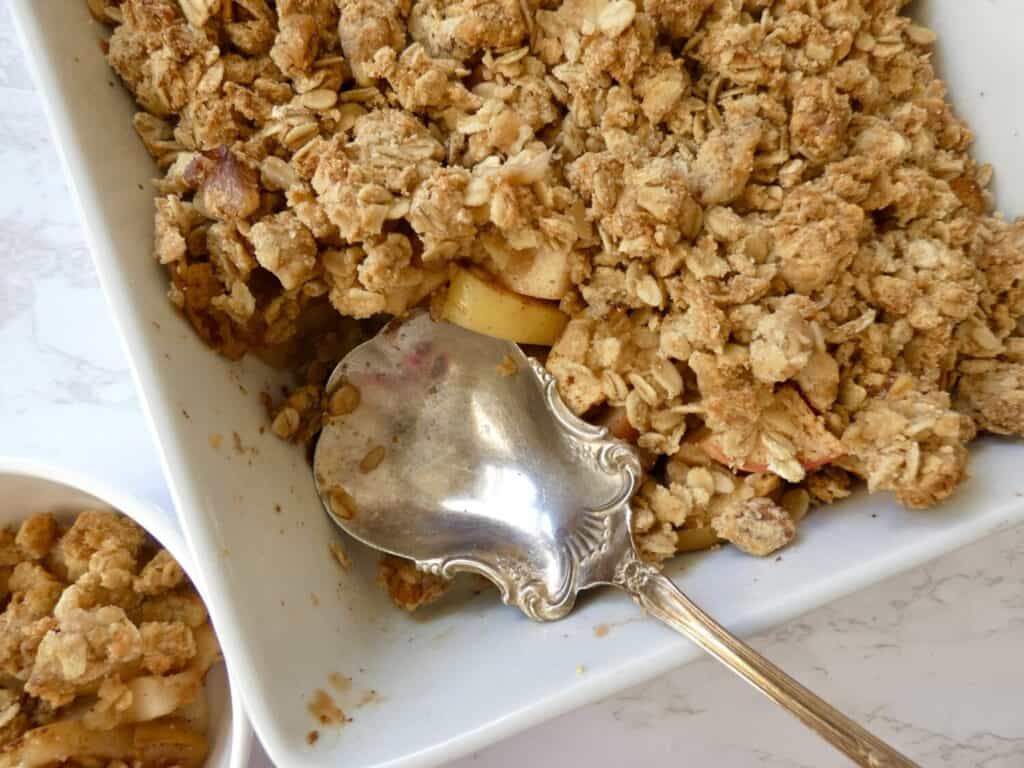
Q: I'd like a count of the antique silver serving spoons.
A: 1